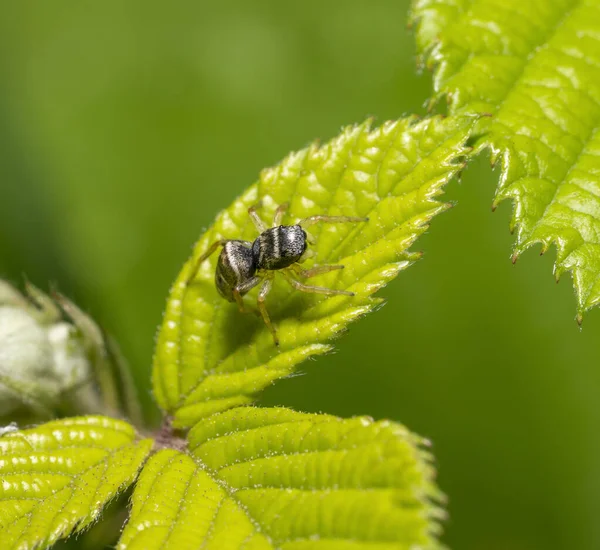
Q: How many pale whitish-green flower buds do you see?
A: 1